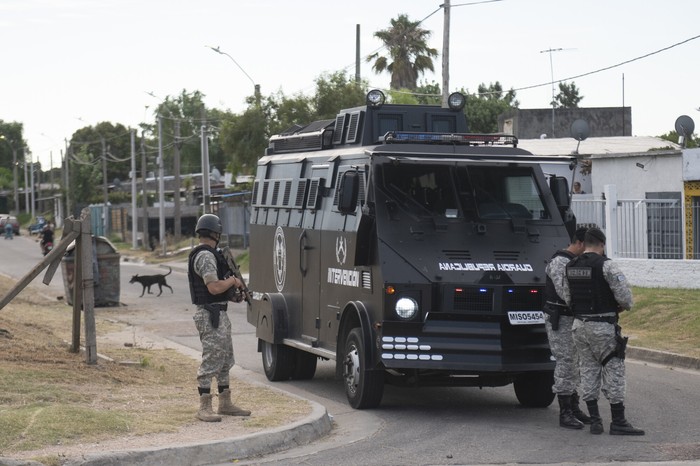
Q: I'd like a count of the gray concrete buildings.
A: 1